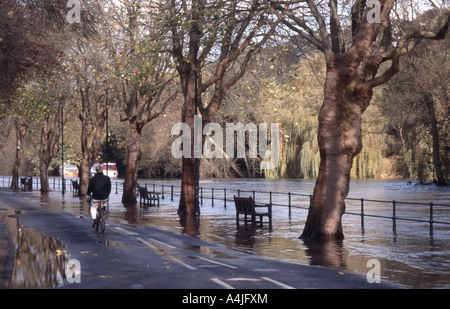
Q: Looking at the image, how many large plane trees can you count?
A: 6